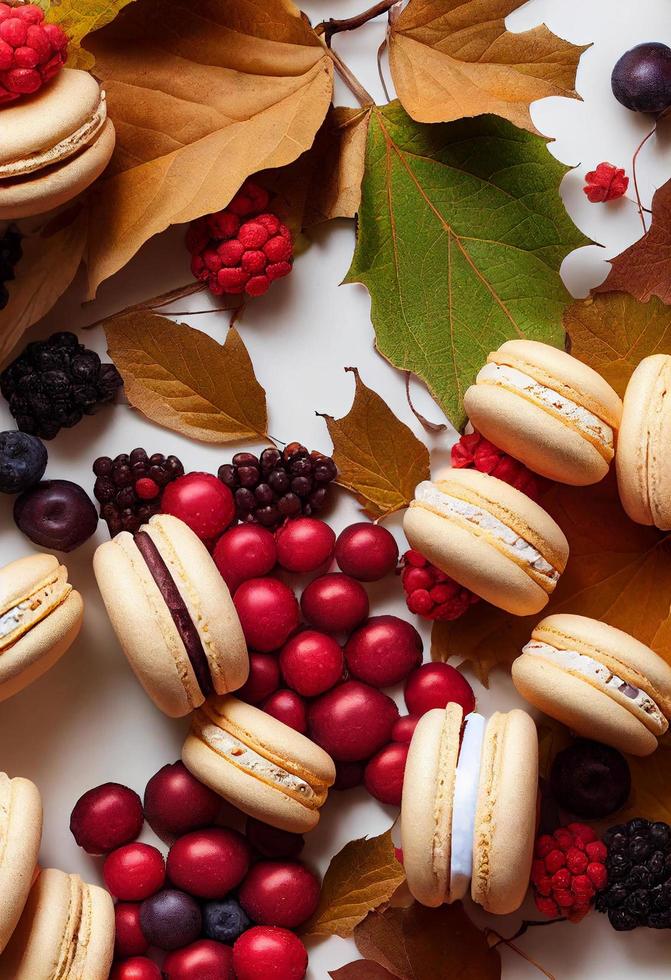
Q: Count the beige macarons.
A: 11